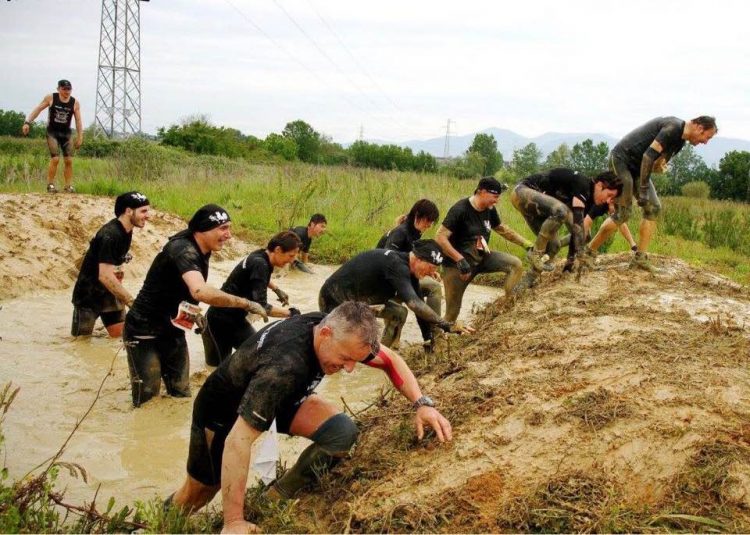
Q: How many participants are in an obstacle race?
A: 12